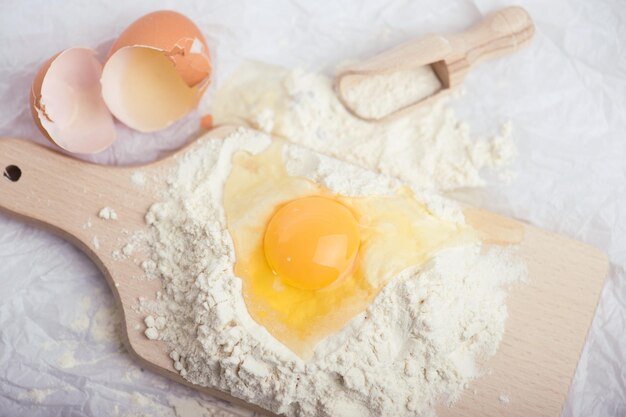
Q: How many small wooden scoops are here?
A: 1